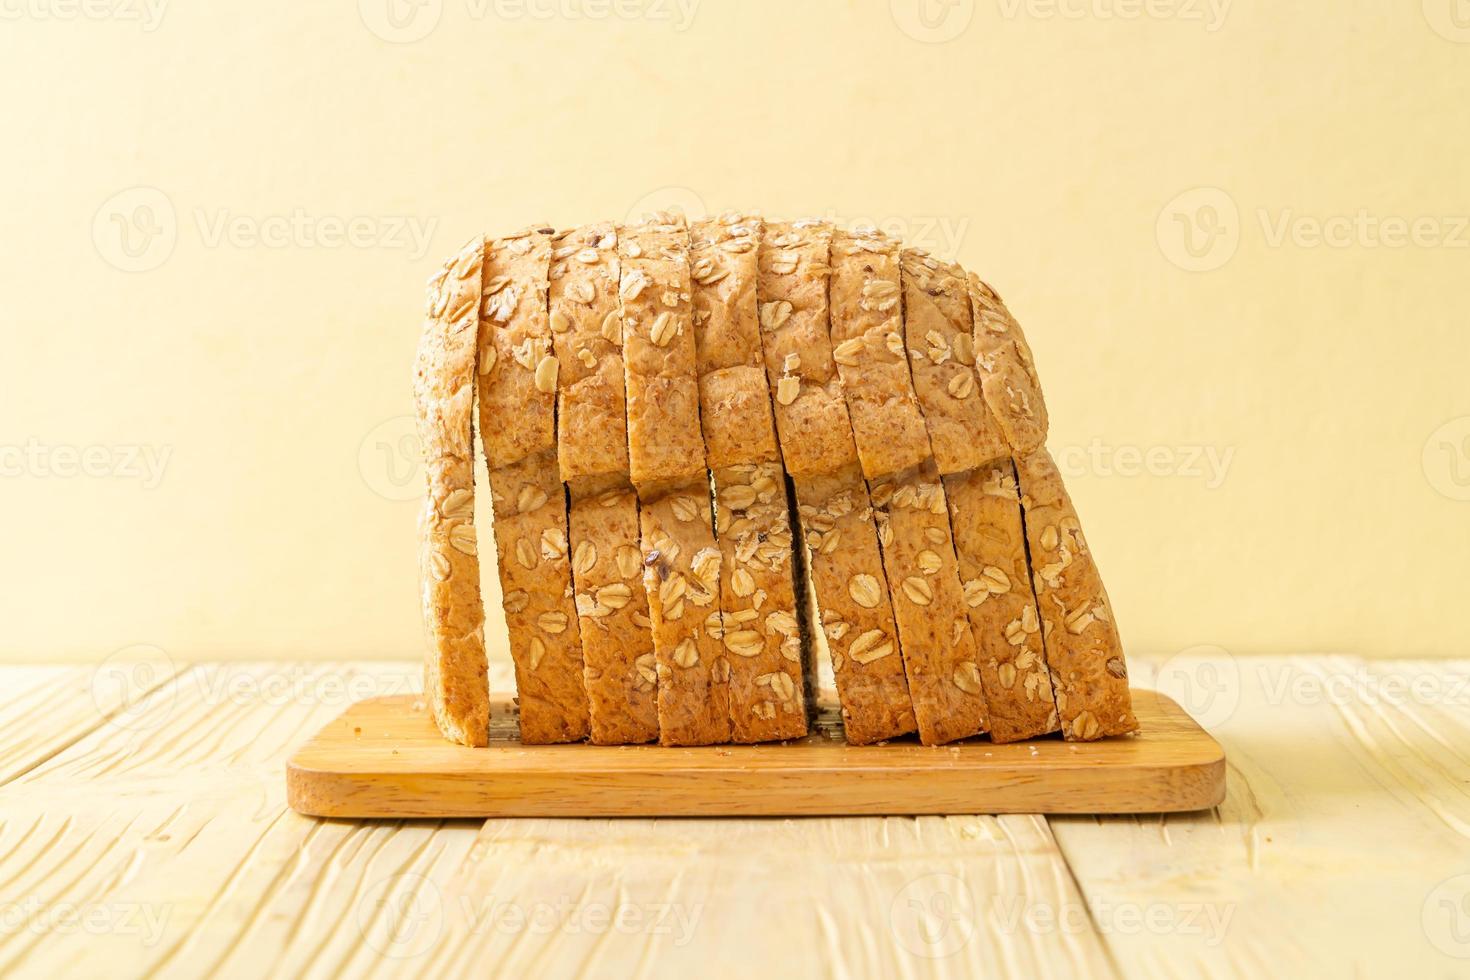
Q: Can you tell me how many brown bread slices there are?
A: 9